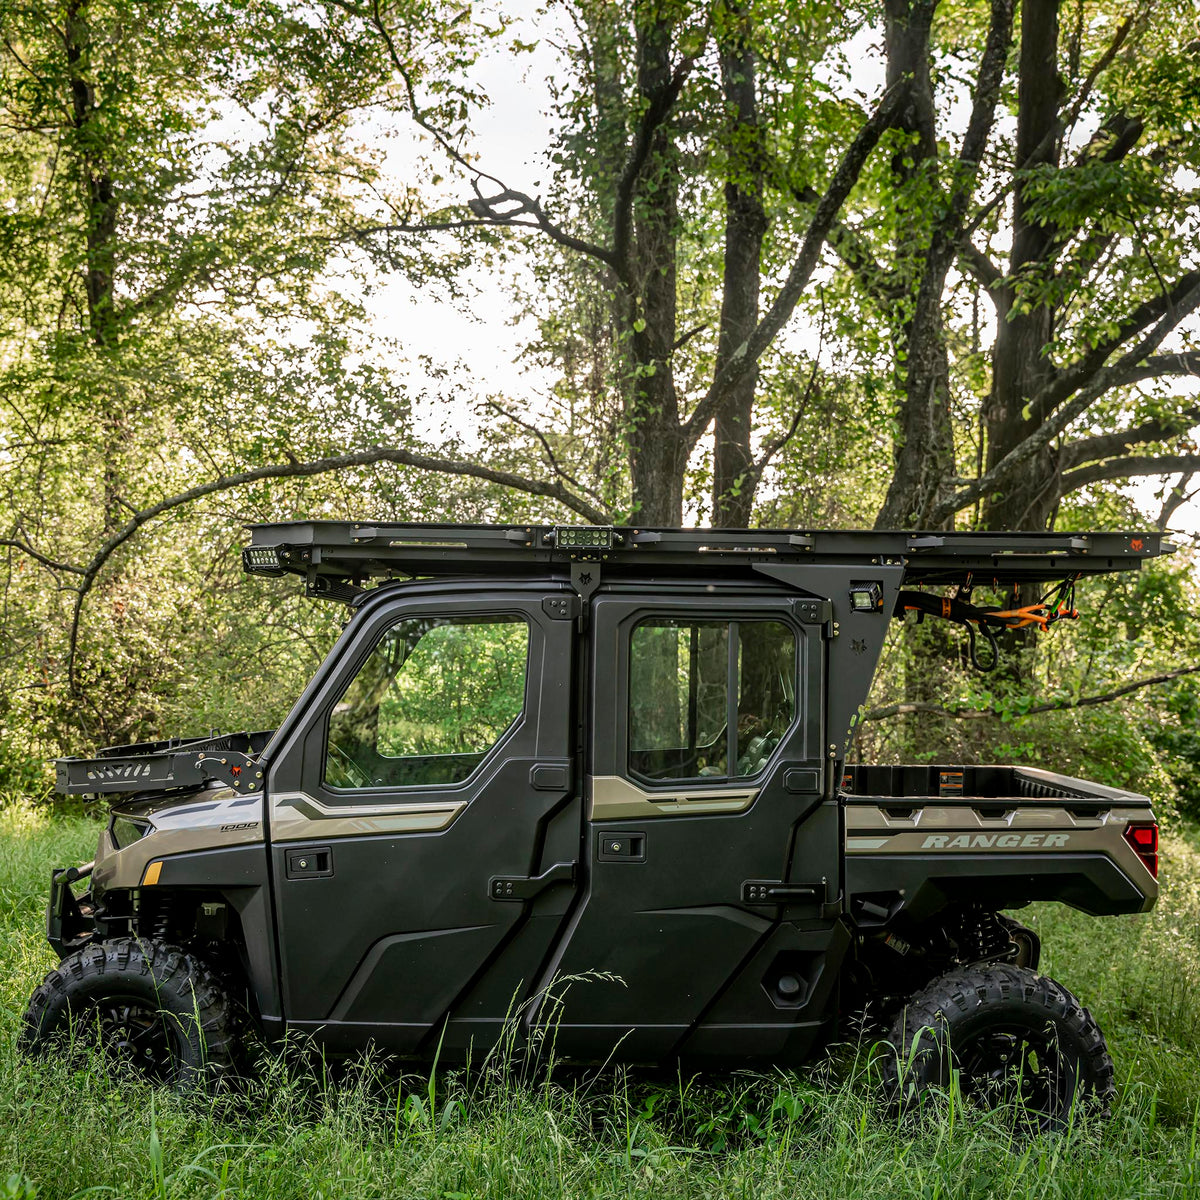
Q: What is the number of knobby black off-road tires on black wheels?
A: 2